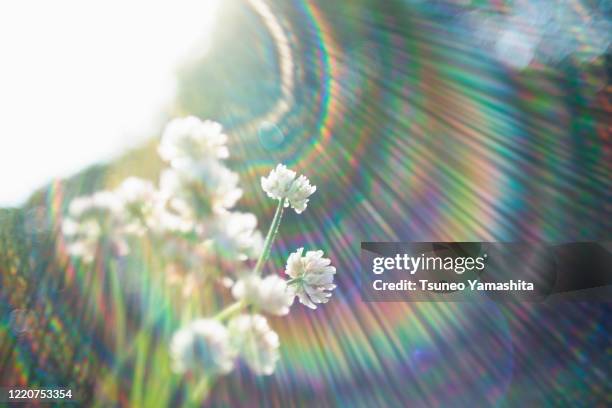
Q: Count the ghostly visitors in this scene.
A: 0